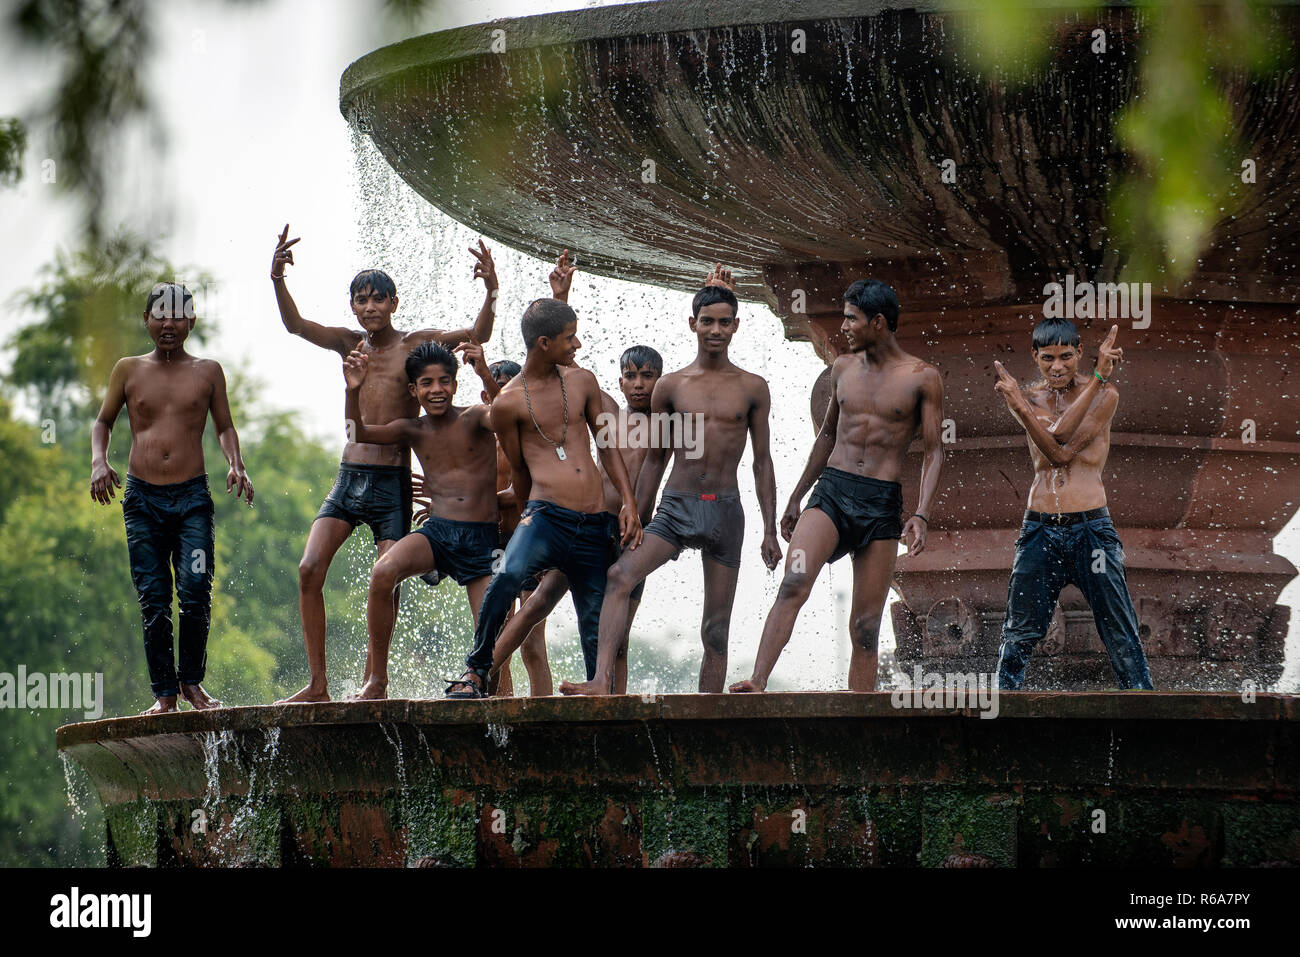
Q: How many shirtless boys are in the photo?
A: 9